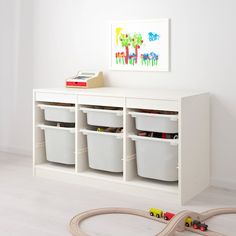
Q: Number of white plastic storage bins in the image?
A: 6